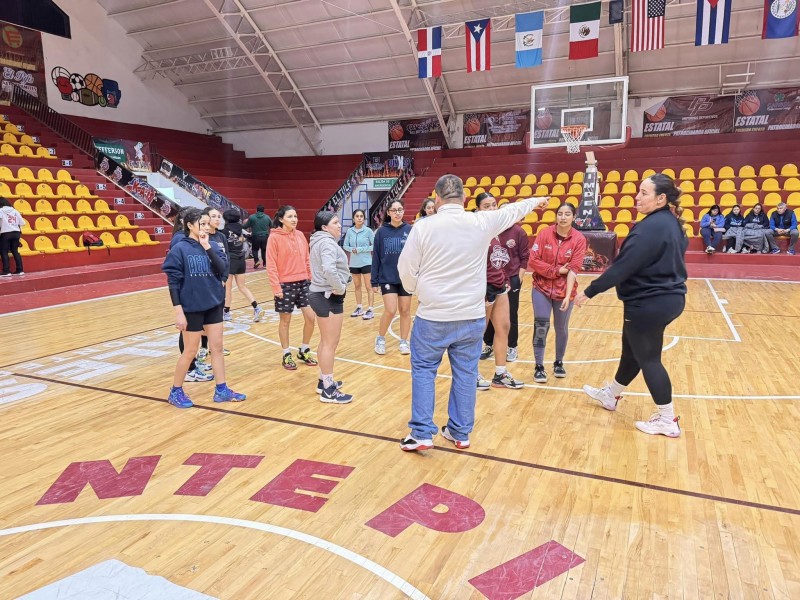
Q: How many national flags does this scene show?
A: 7